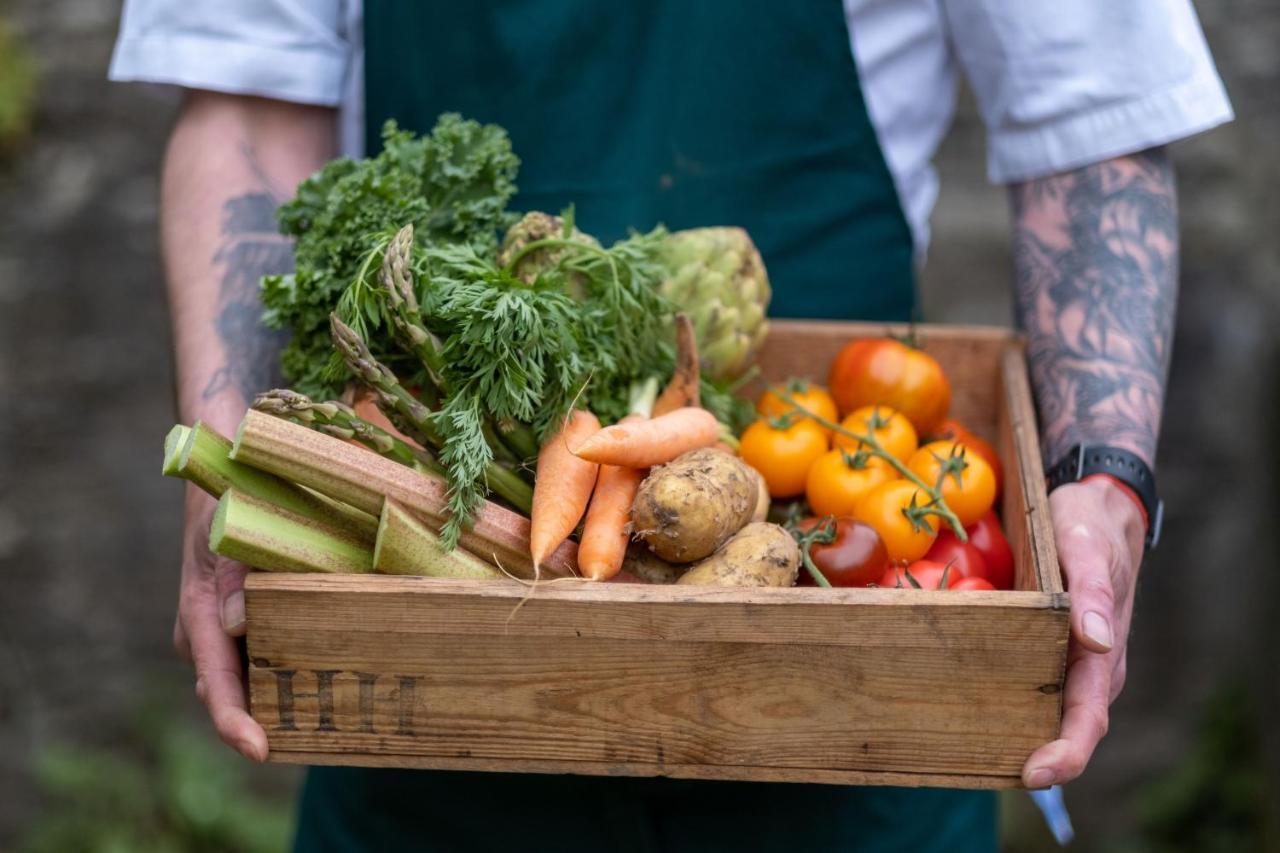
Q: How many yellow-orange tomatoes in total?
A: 6